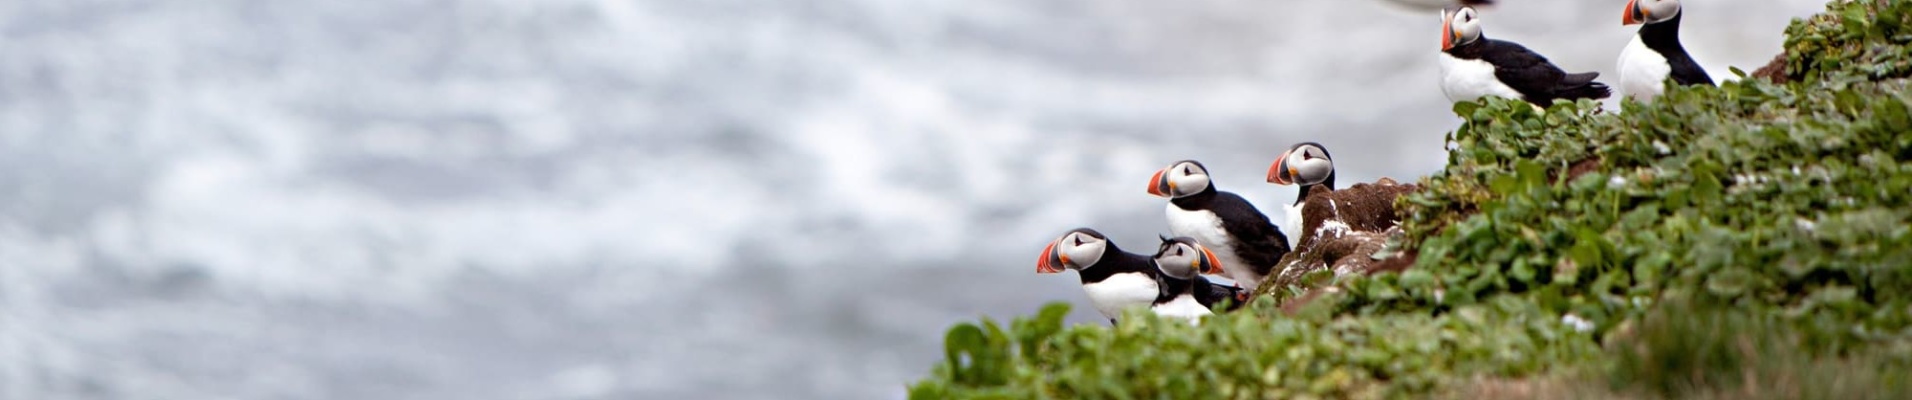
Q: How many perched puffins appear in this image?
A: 6